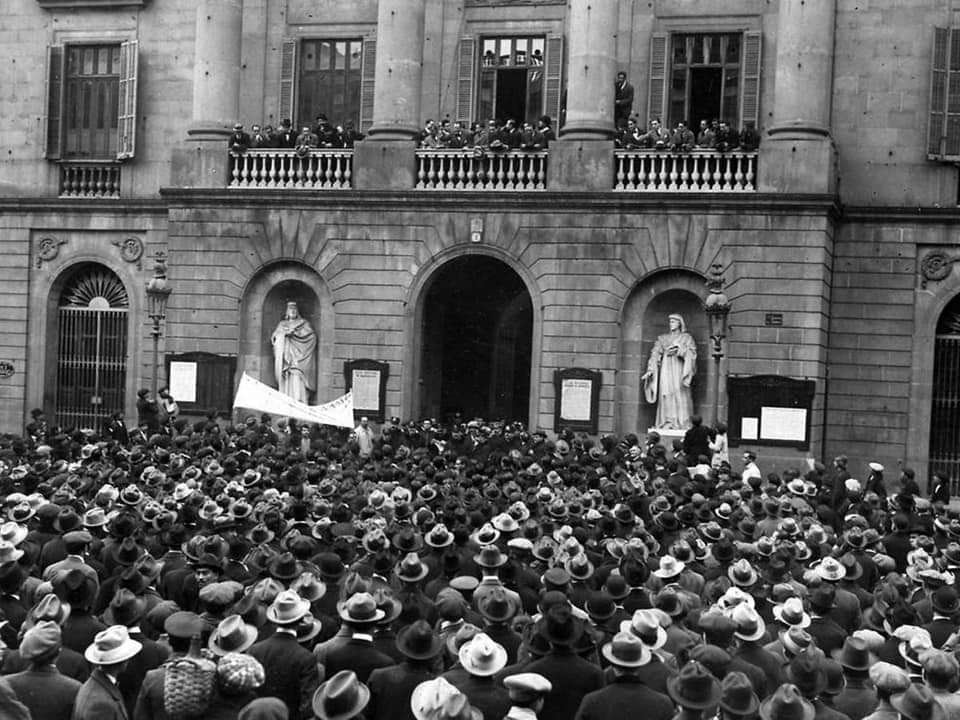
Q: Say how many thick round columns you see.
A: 4